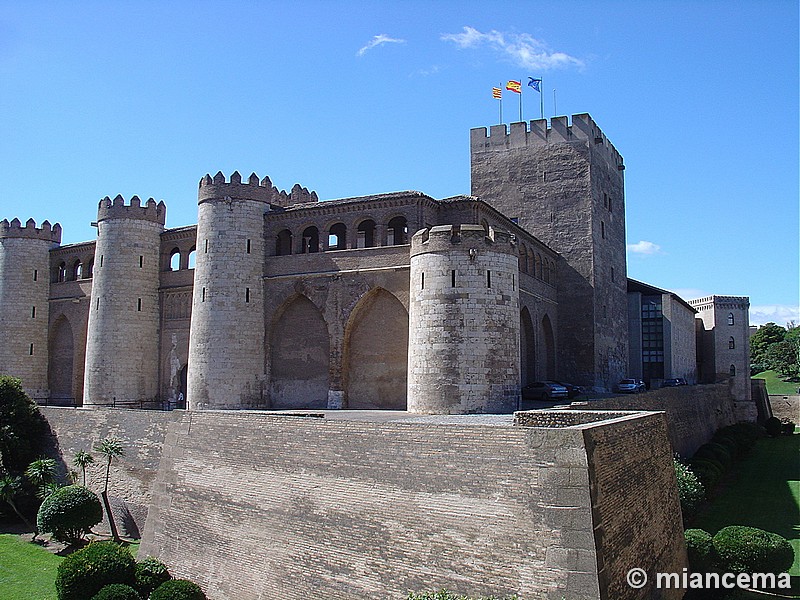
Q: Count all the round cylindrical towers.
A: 4